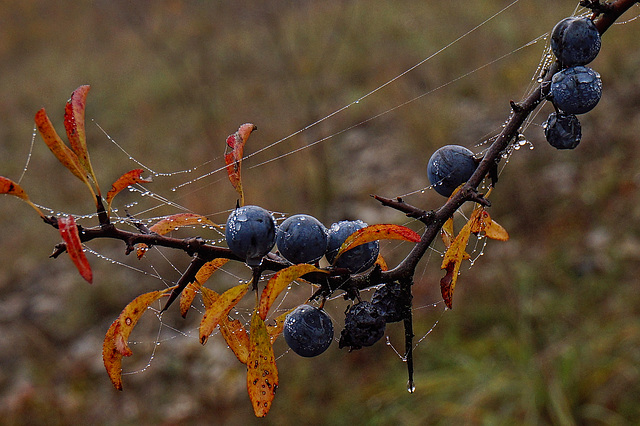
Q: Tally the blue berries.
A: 10